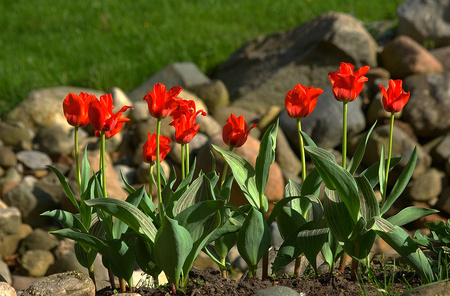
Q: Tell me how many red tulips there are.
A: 11